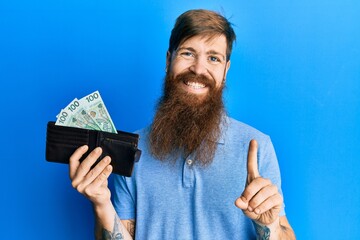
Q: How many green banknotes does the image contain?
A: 3